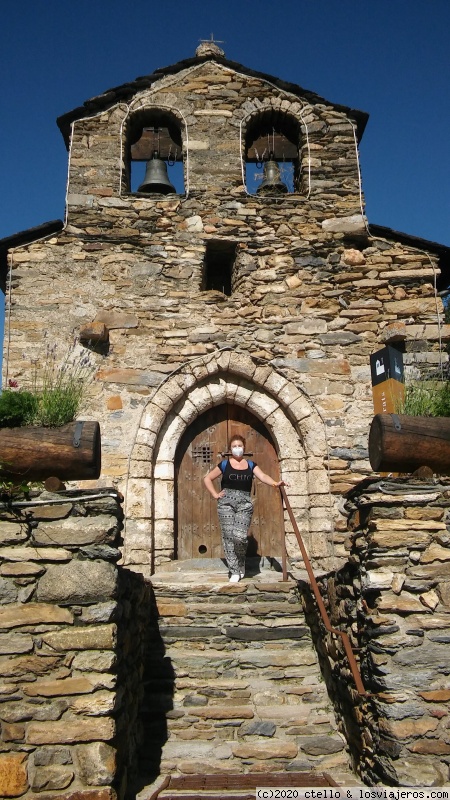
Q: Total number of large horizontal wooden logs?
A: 2